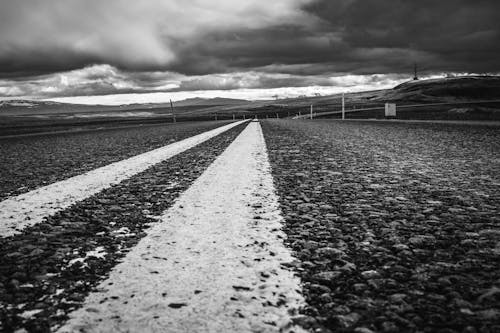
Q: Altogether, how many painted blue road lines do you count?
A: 0